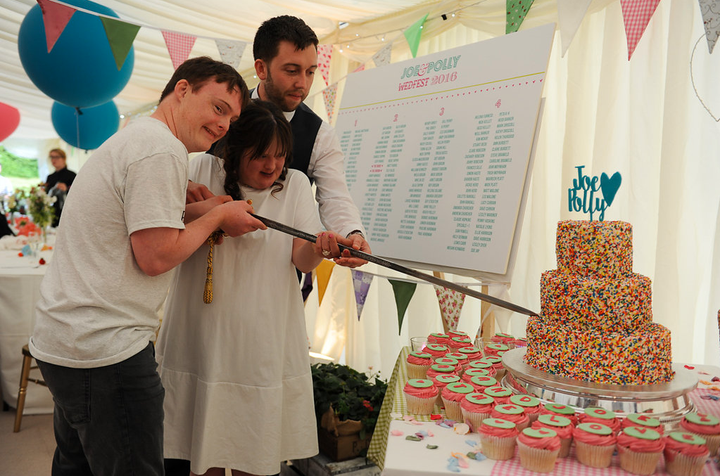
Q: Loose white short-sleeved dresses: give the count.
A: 1